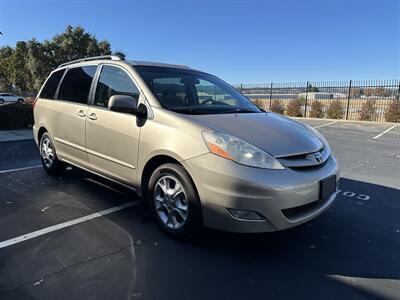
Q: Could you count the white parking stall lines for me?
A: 4